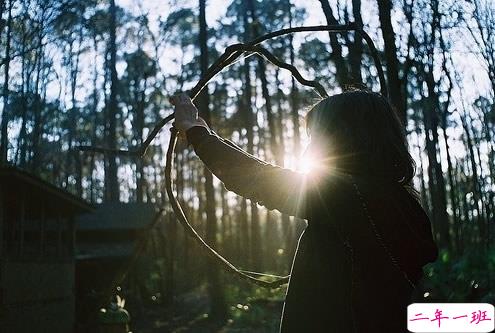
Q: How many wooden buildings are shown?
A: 2